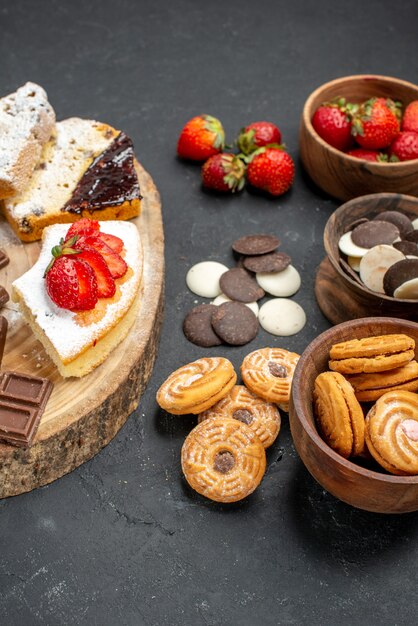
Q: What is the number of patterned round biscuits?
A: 8